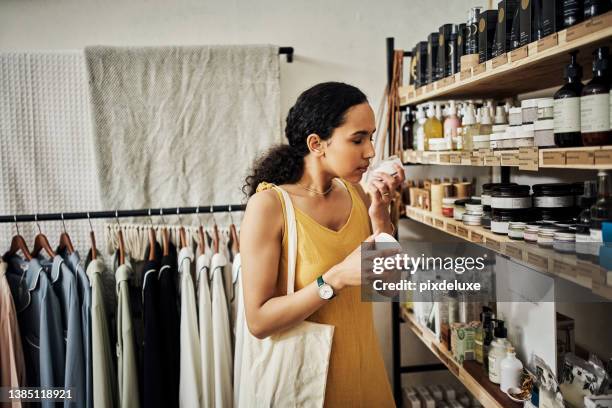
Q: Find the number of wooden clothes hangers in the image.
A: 11